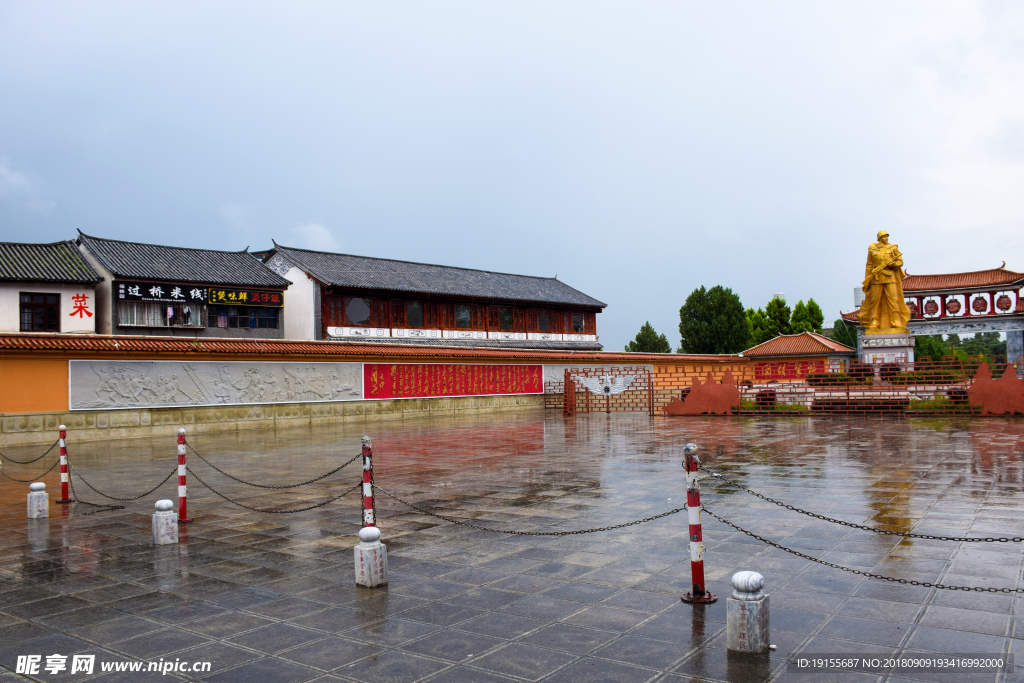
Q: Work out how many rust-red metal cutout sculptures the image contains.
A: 2